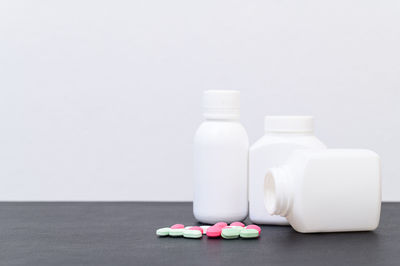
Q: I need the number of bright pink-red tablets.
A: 6